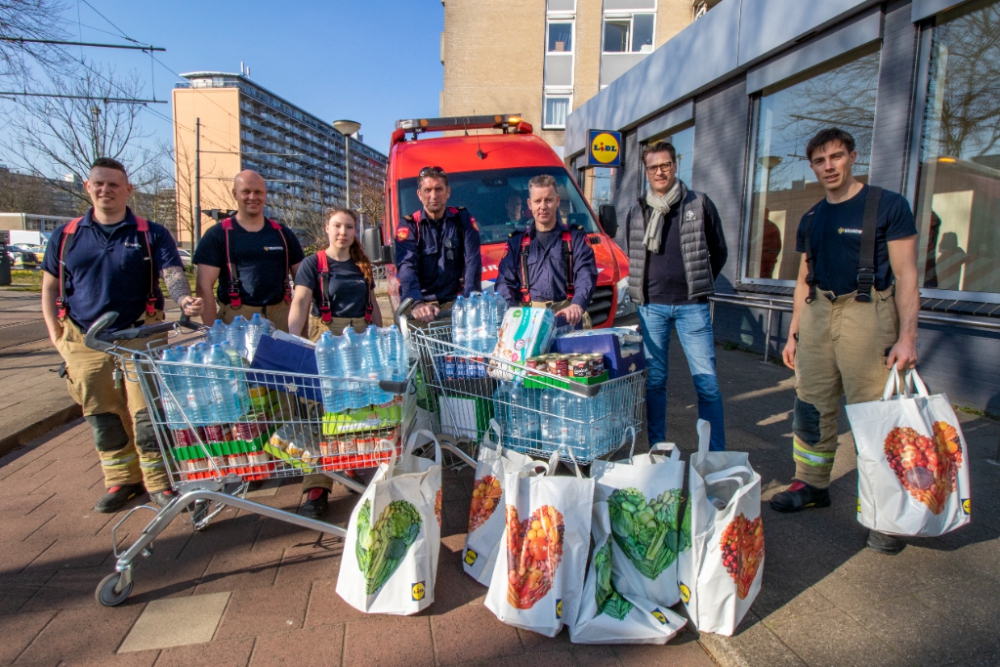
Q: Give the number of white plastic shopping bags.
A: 7